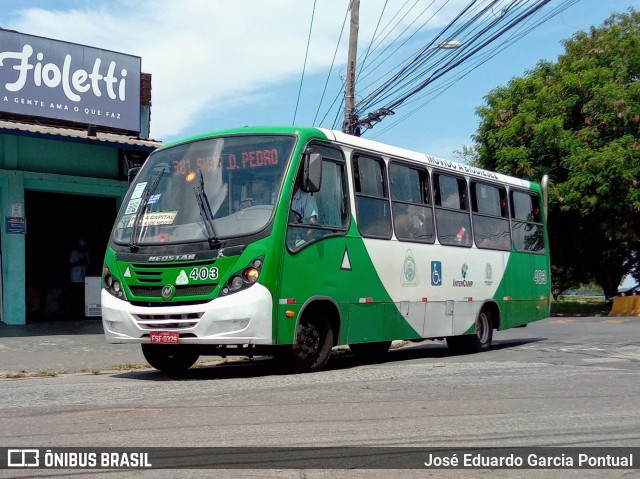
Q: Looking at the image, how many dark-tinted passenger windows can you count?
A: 5